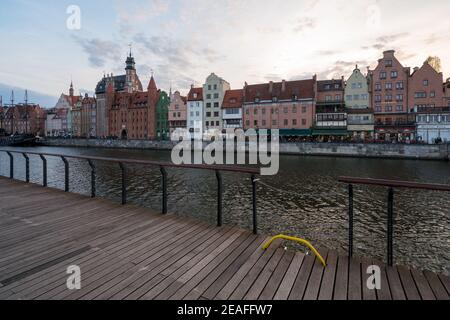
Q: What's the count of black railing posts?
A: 11